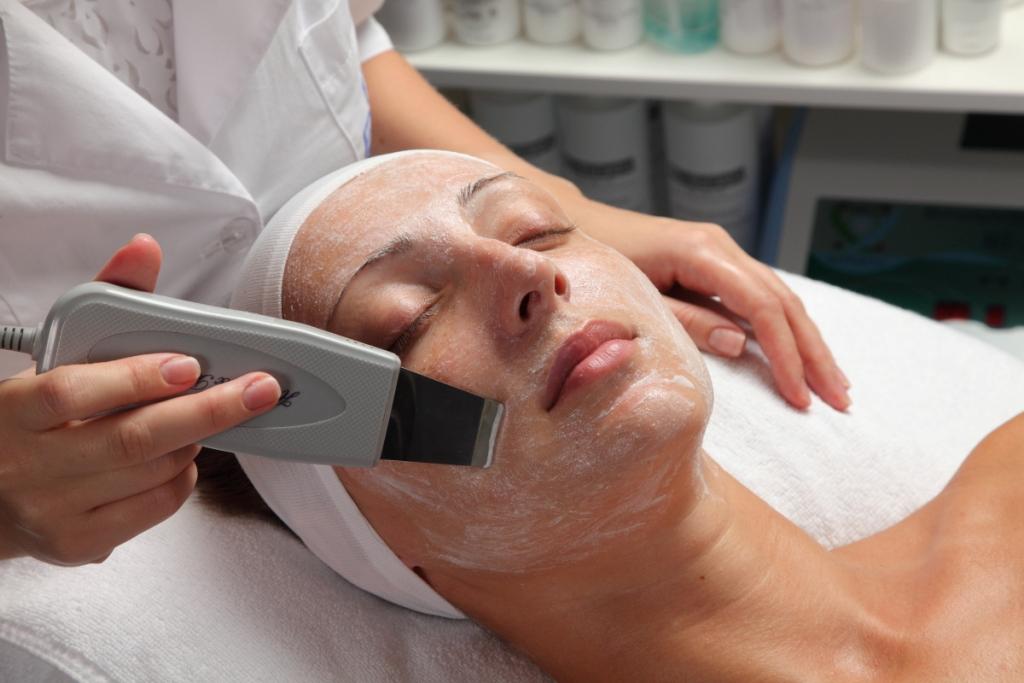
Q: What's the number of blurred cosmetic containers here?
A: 12